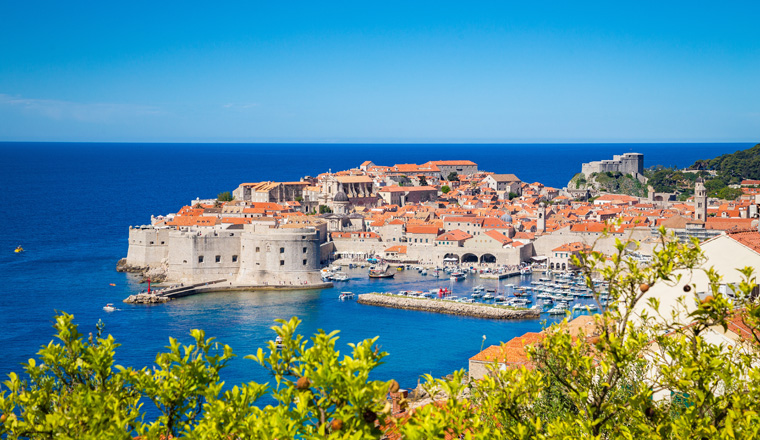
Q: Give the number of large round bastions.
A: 1